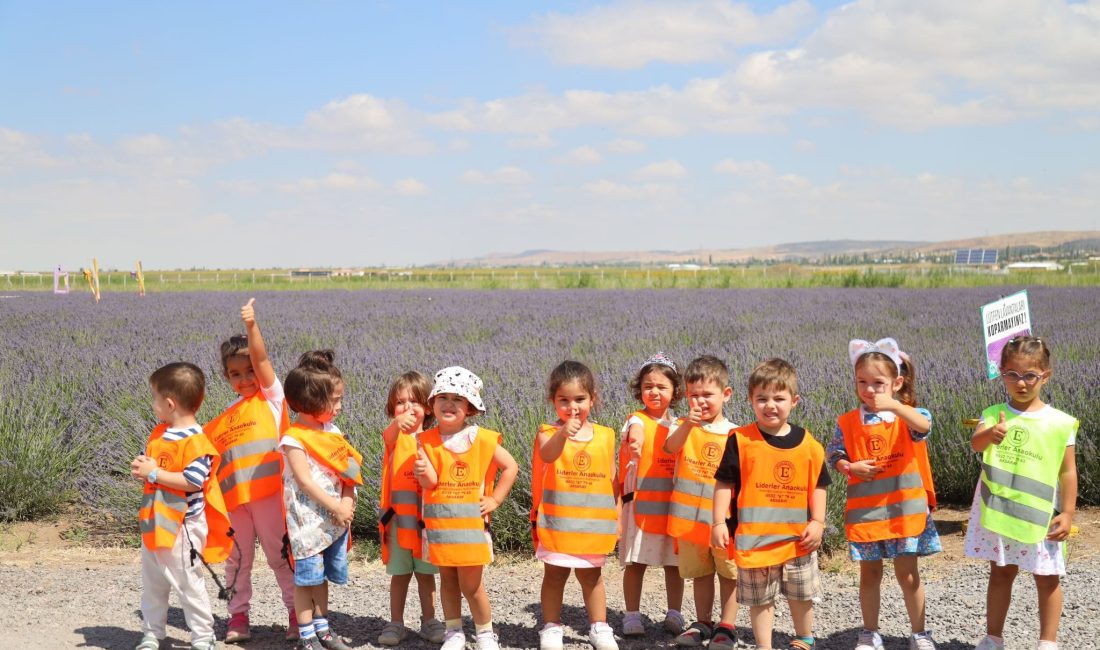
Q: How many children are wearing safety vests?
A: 11